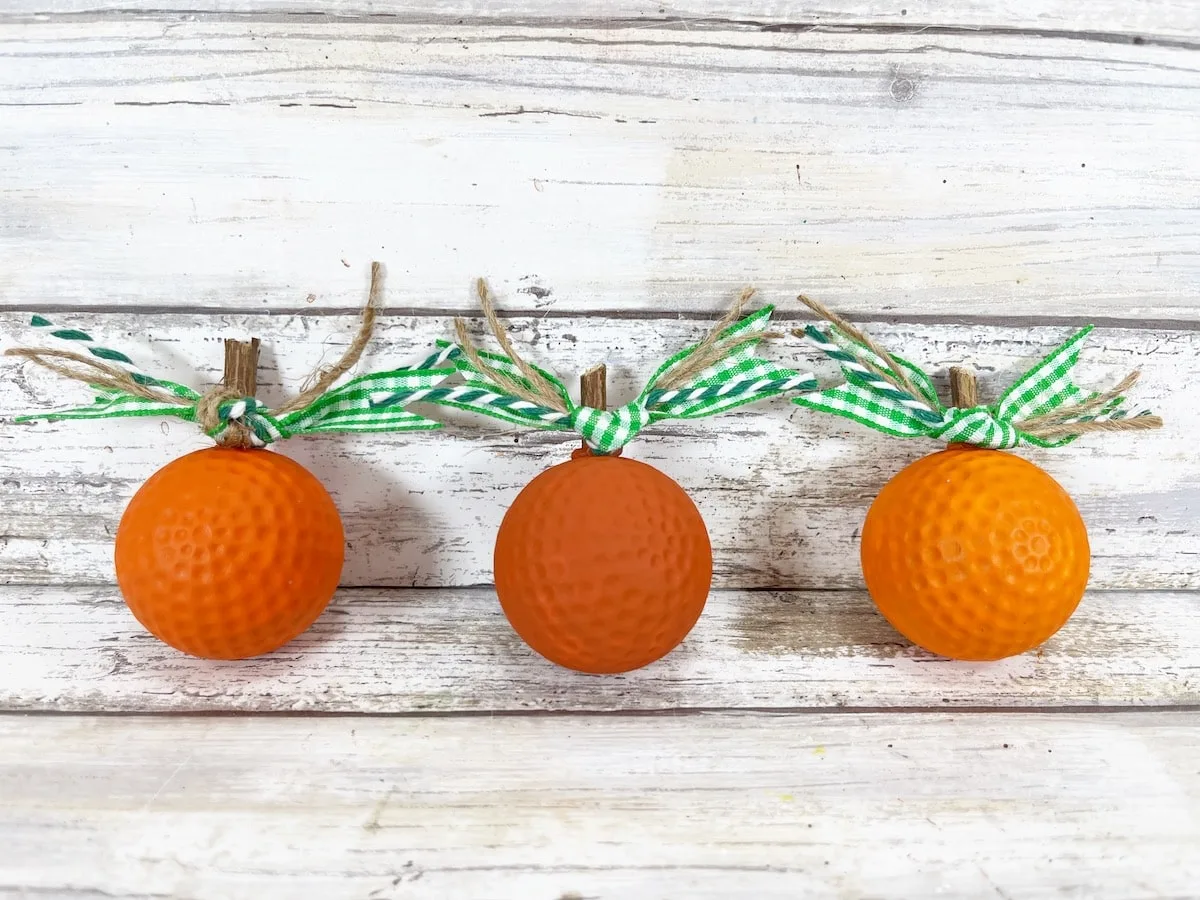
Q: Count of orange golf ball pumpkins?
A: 3